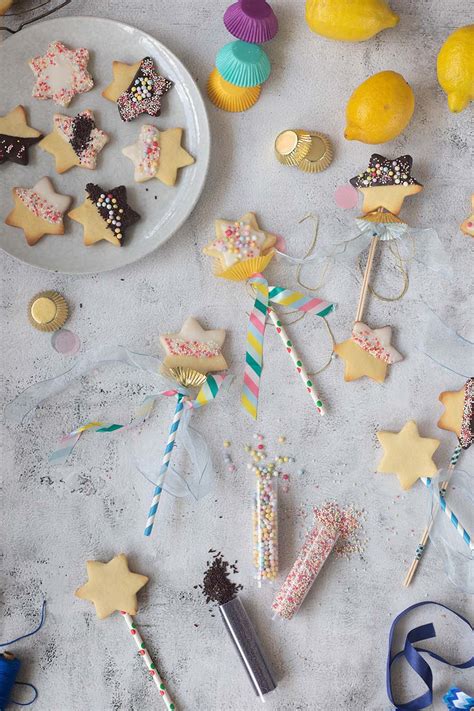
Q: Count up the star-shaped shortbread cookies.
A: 15